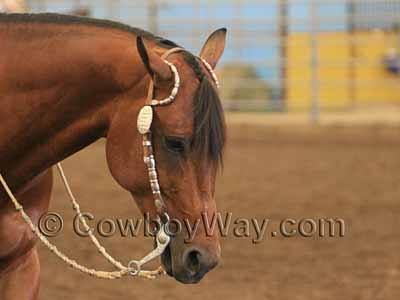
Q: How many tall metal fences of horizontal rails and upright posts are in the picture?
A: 1